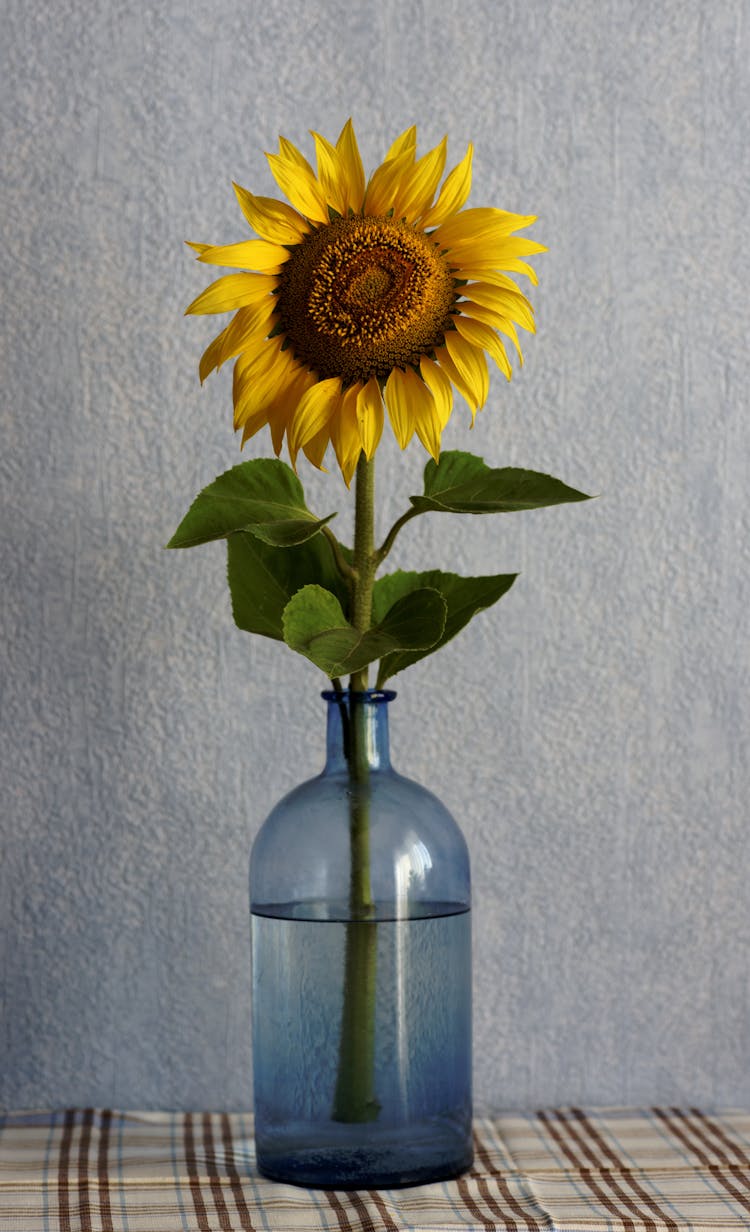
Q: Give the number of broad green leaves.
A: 5